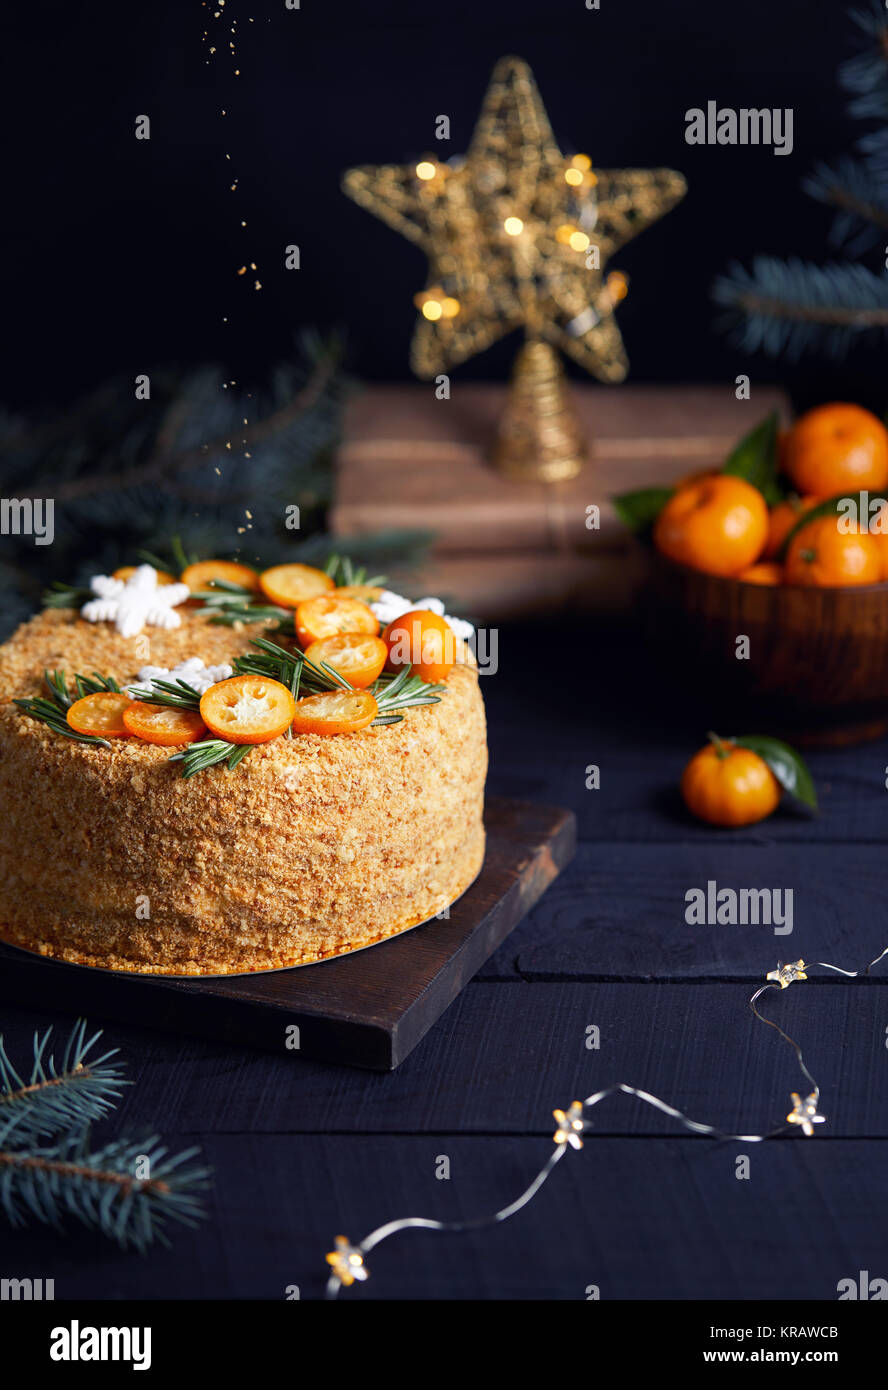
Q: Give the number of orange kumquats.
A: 11